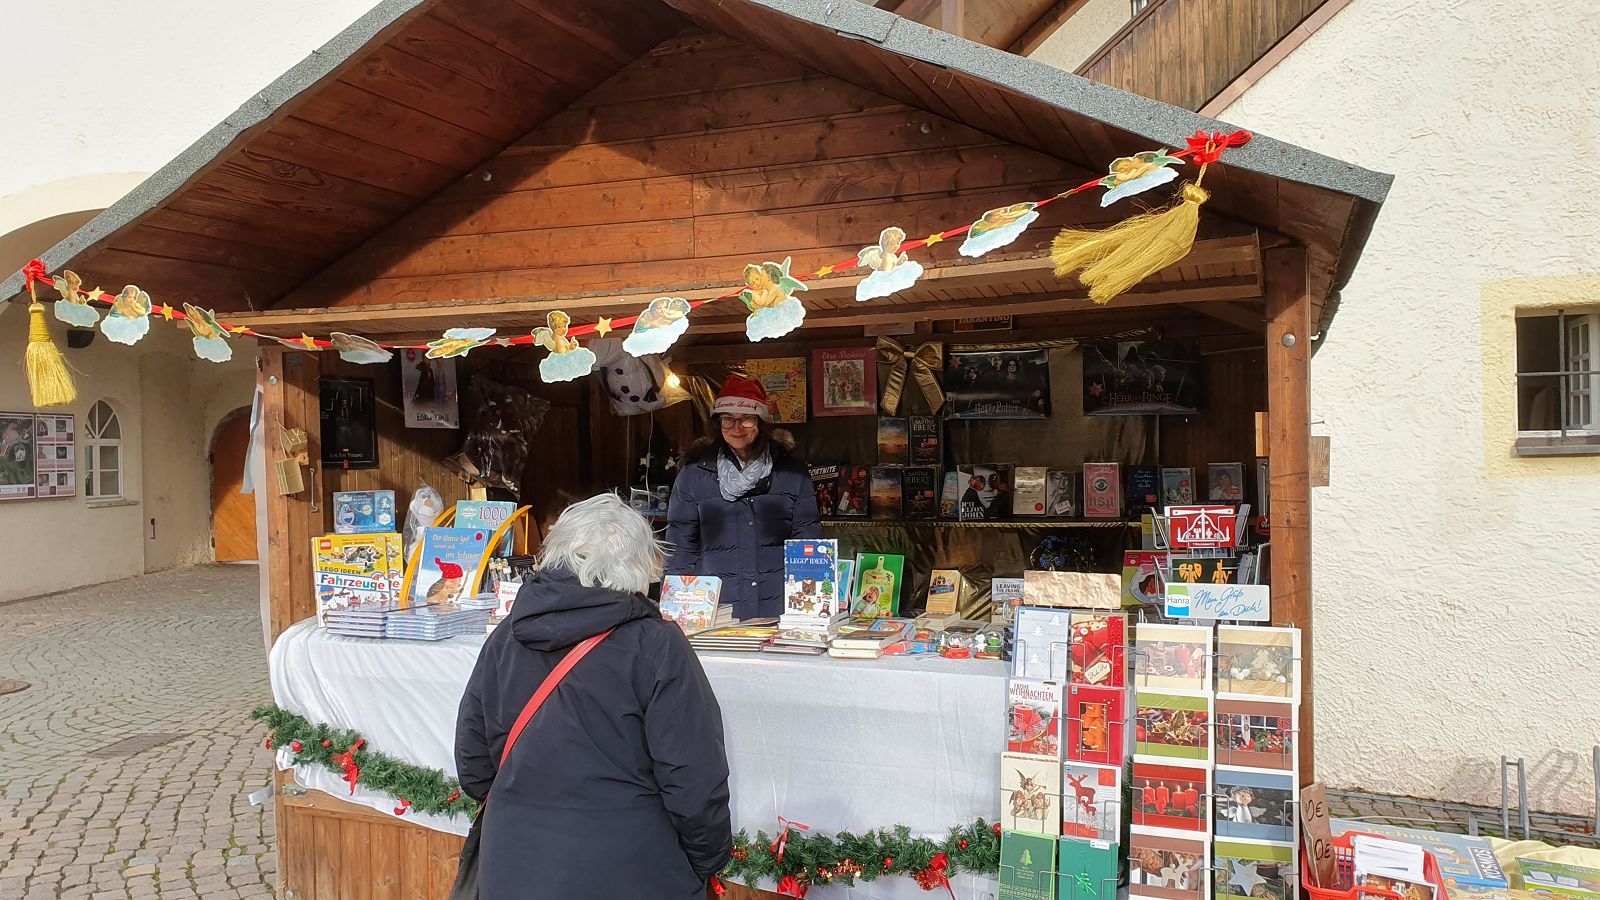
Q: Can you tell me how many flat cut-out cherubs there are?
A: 11